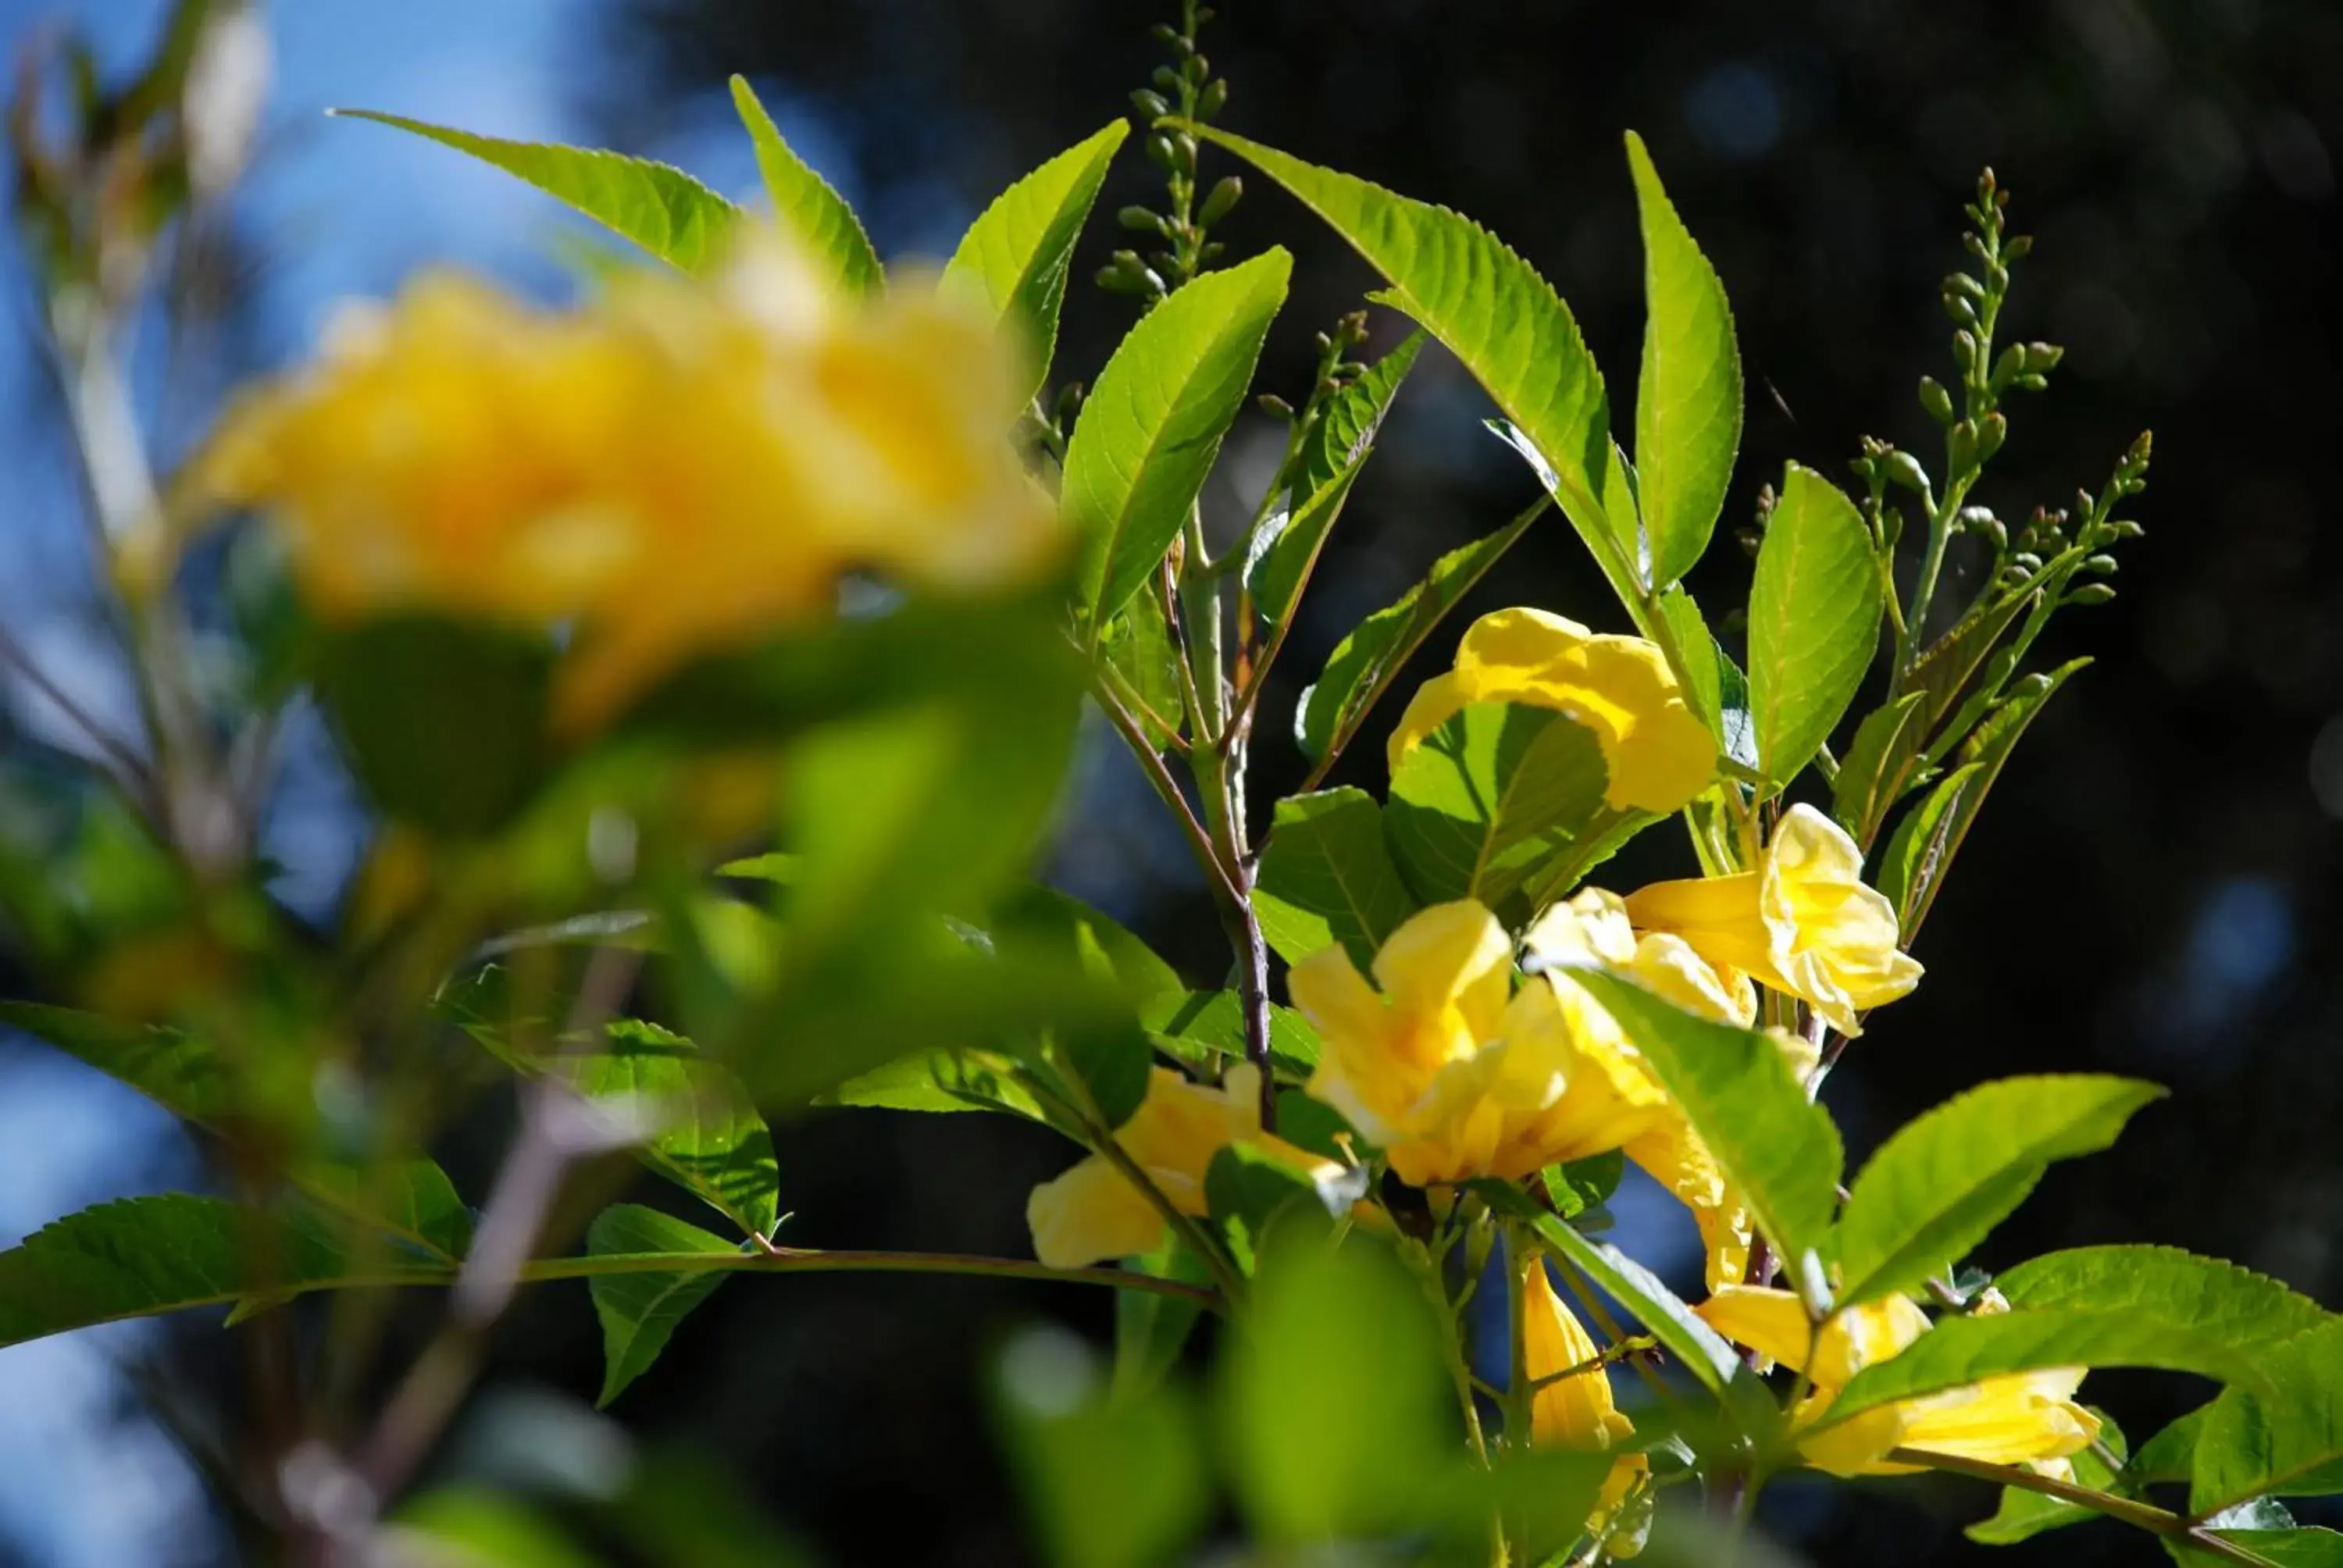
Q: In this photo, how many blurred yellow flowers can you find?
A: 2